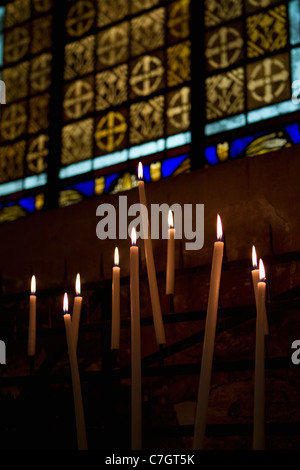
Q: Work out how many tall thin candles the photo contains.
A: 10